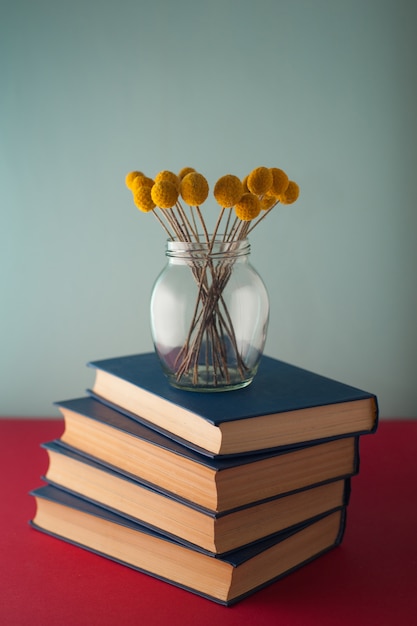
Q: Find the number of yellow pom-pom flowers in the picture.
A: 14